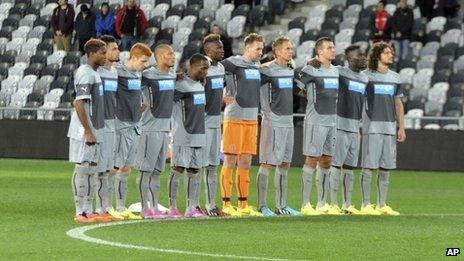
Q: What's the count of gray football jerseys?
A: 11